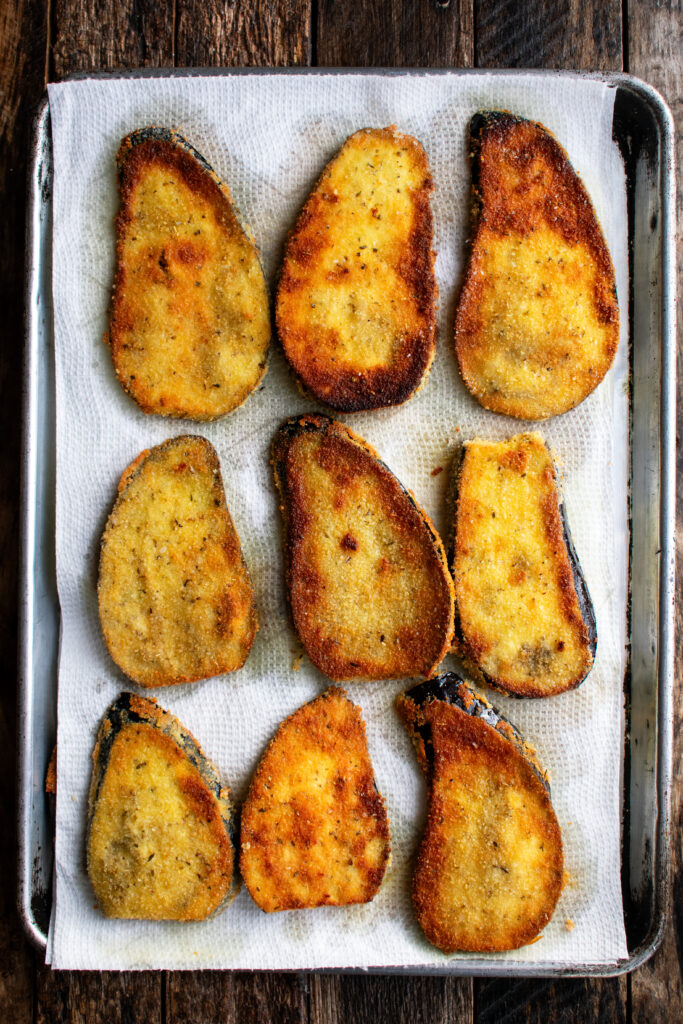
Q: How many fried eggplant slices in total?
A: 9